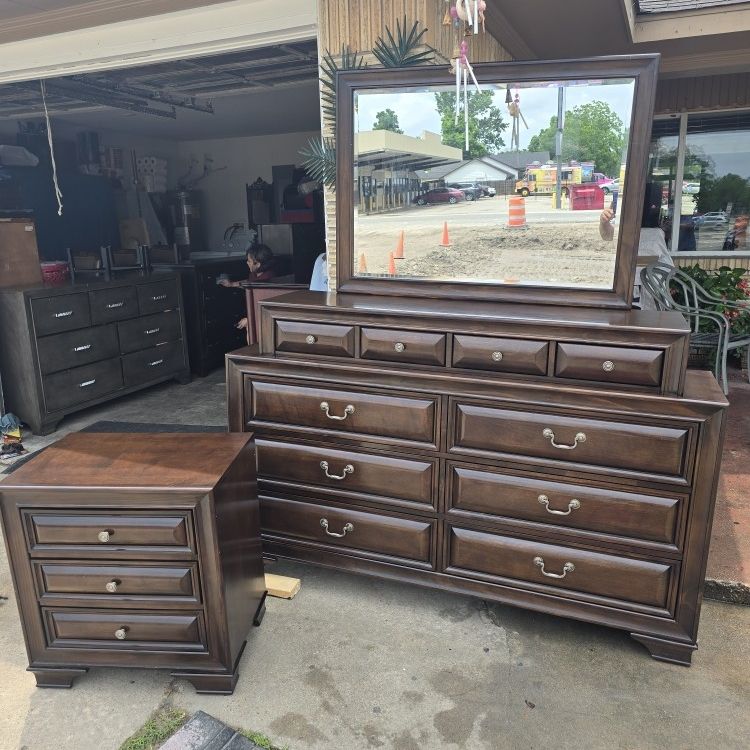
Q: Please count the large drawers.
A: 6